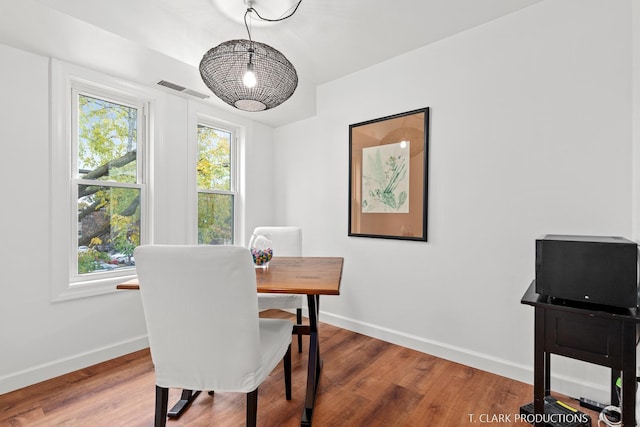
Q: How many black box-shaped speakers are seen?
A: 1